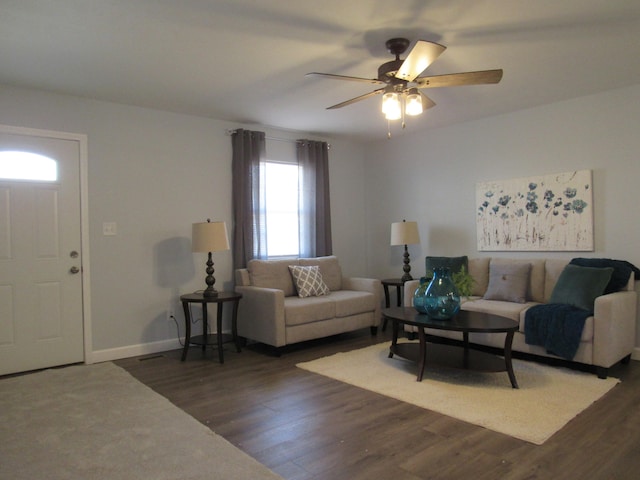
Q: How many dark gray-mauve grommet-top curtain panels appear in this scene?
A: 2